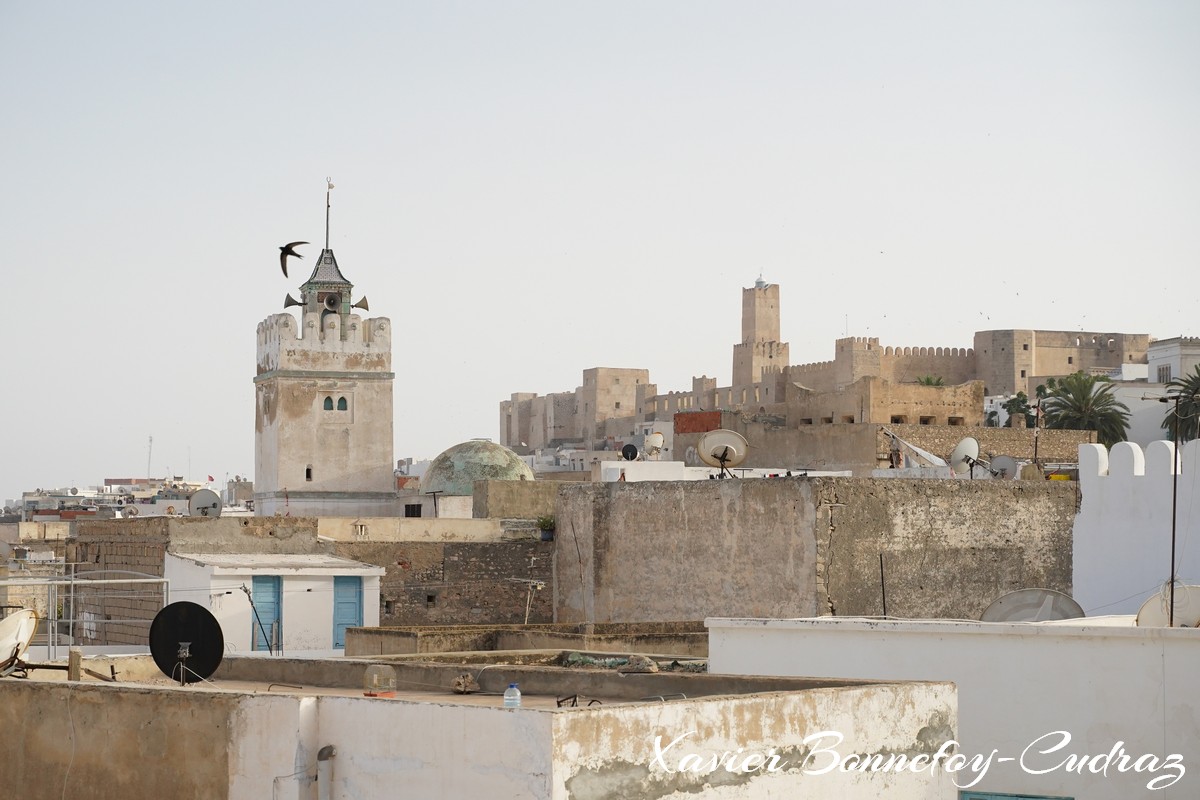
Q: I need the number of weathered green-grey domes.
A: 1